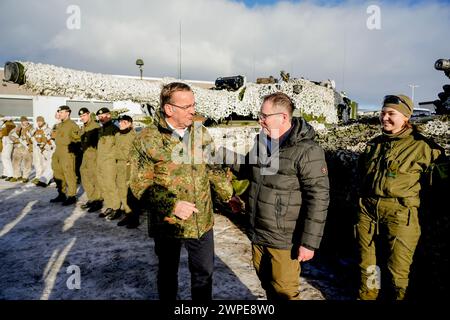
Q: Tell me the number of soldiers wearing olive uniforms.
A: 5